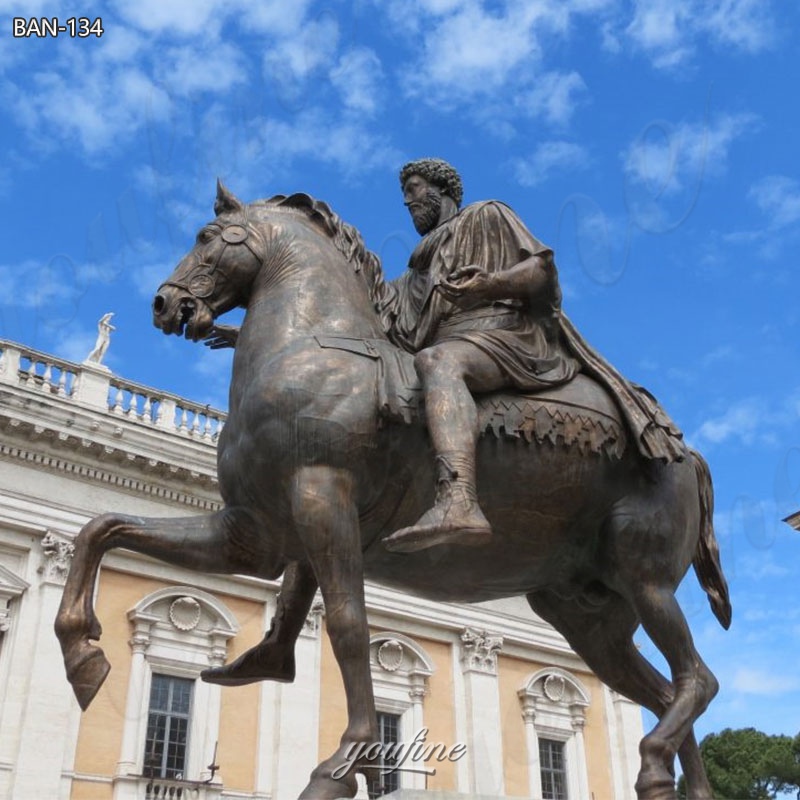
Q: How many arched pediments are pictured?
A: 3